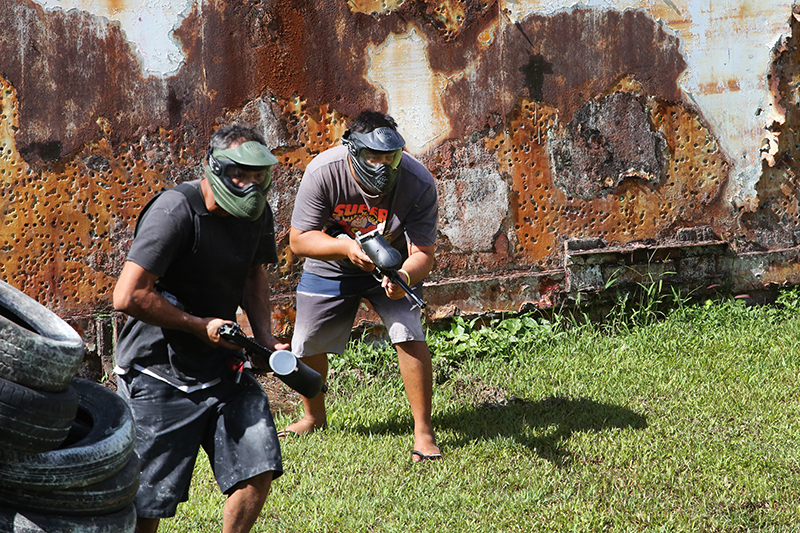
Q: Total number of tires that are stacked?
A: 5